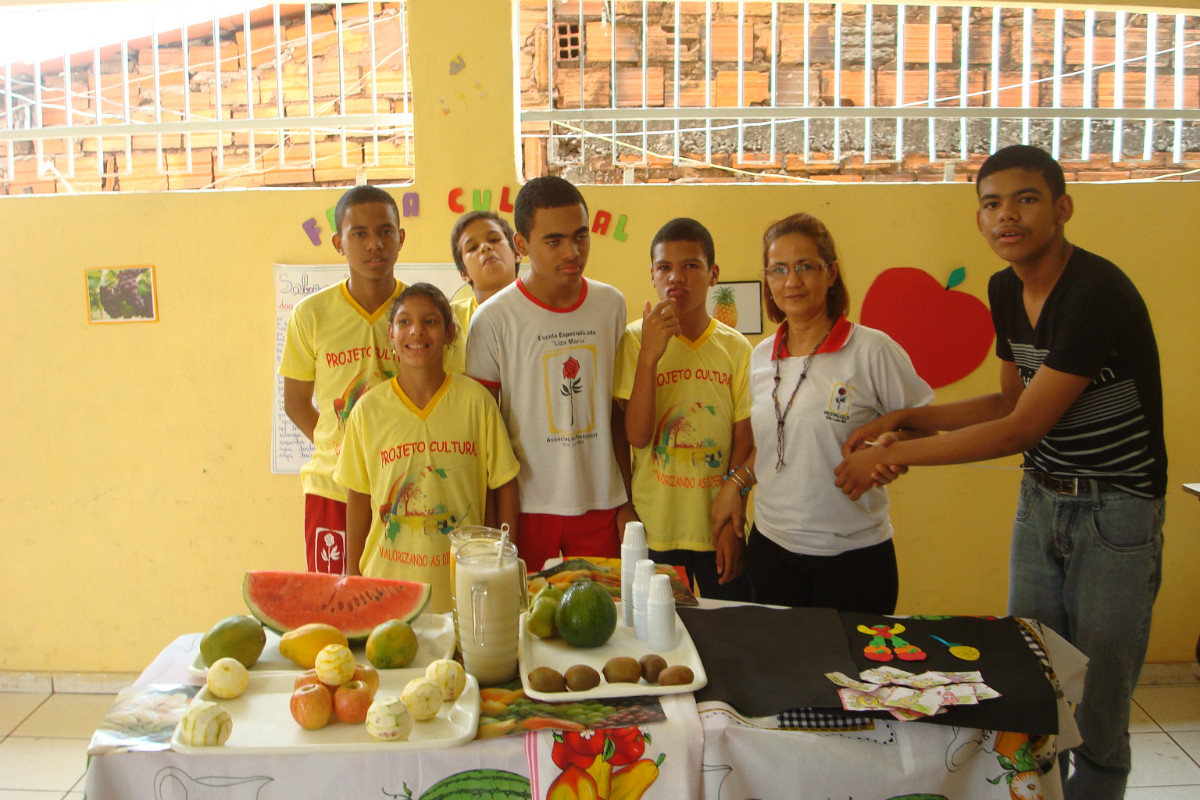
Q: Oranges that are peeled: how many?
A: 6